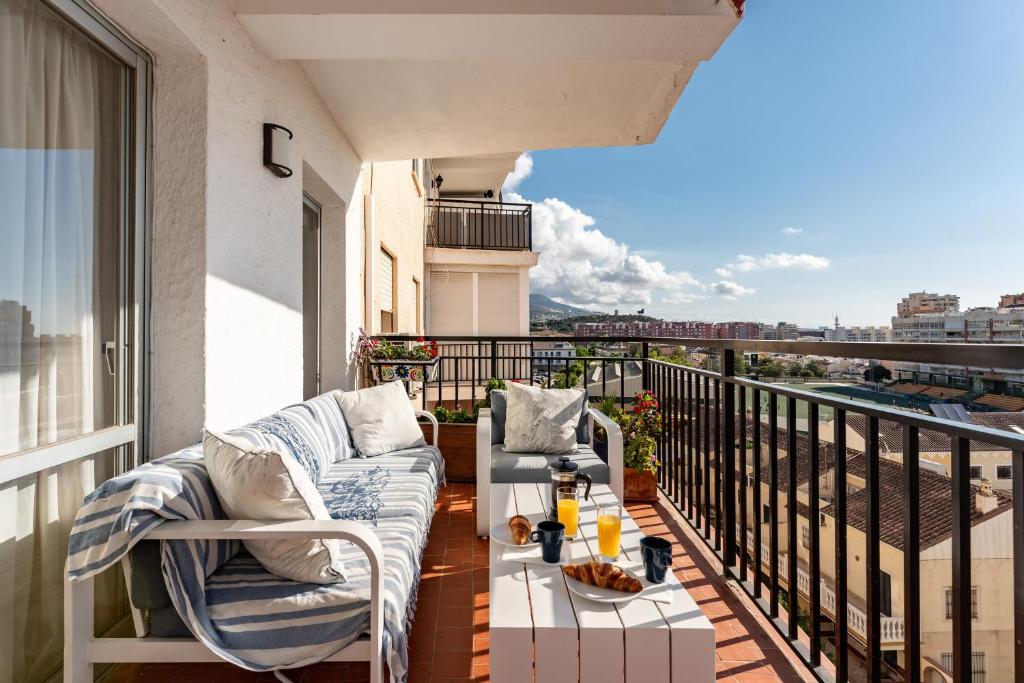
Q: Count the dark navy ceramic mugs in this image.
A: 2